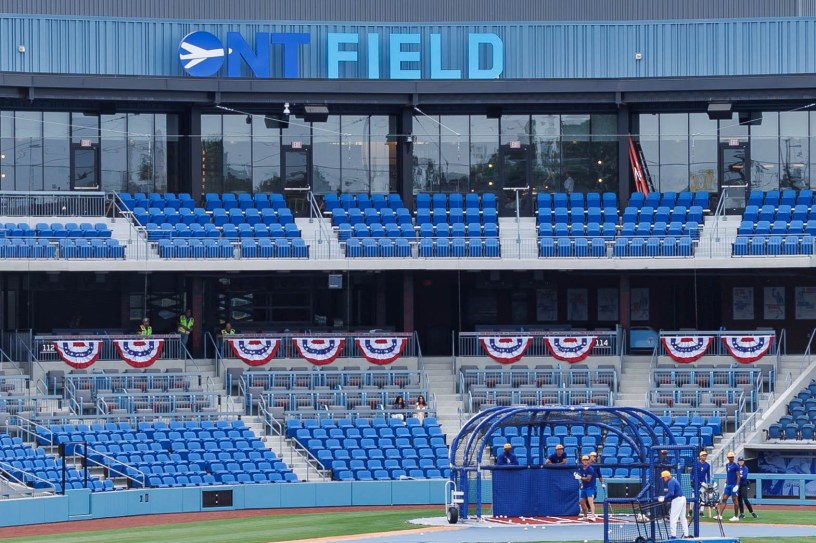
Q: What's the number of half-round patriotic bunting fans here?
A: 9